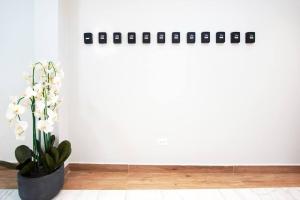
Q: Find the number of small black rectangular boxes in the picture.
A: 12